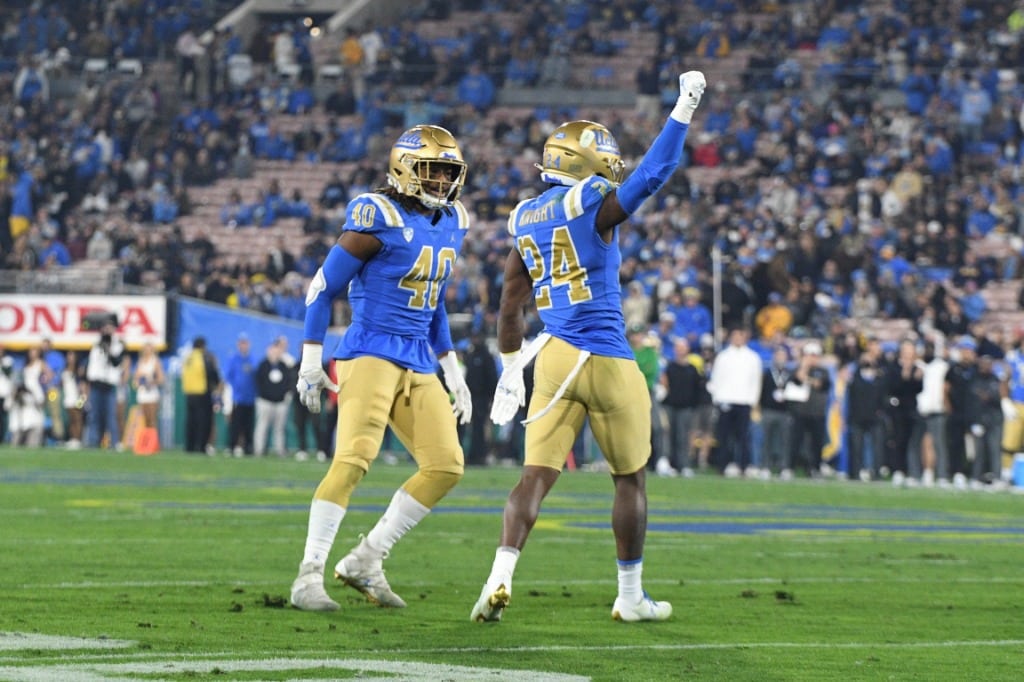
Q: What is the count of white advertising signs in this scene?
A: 1